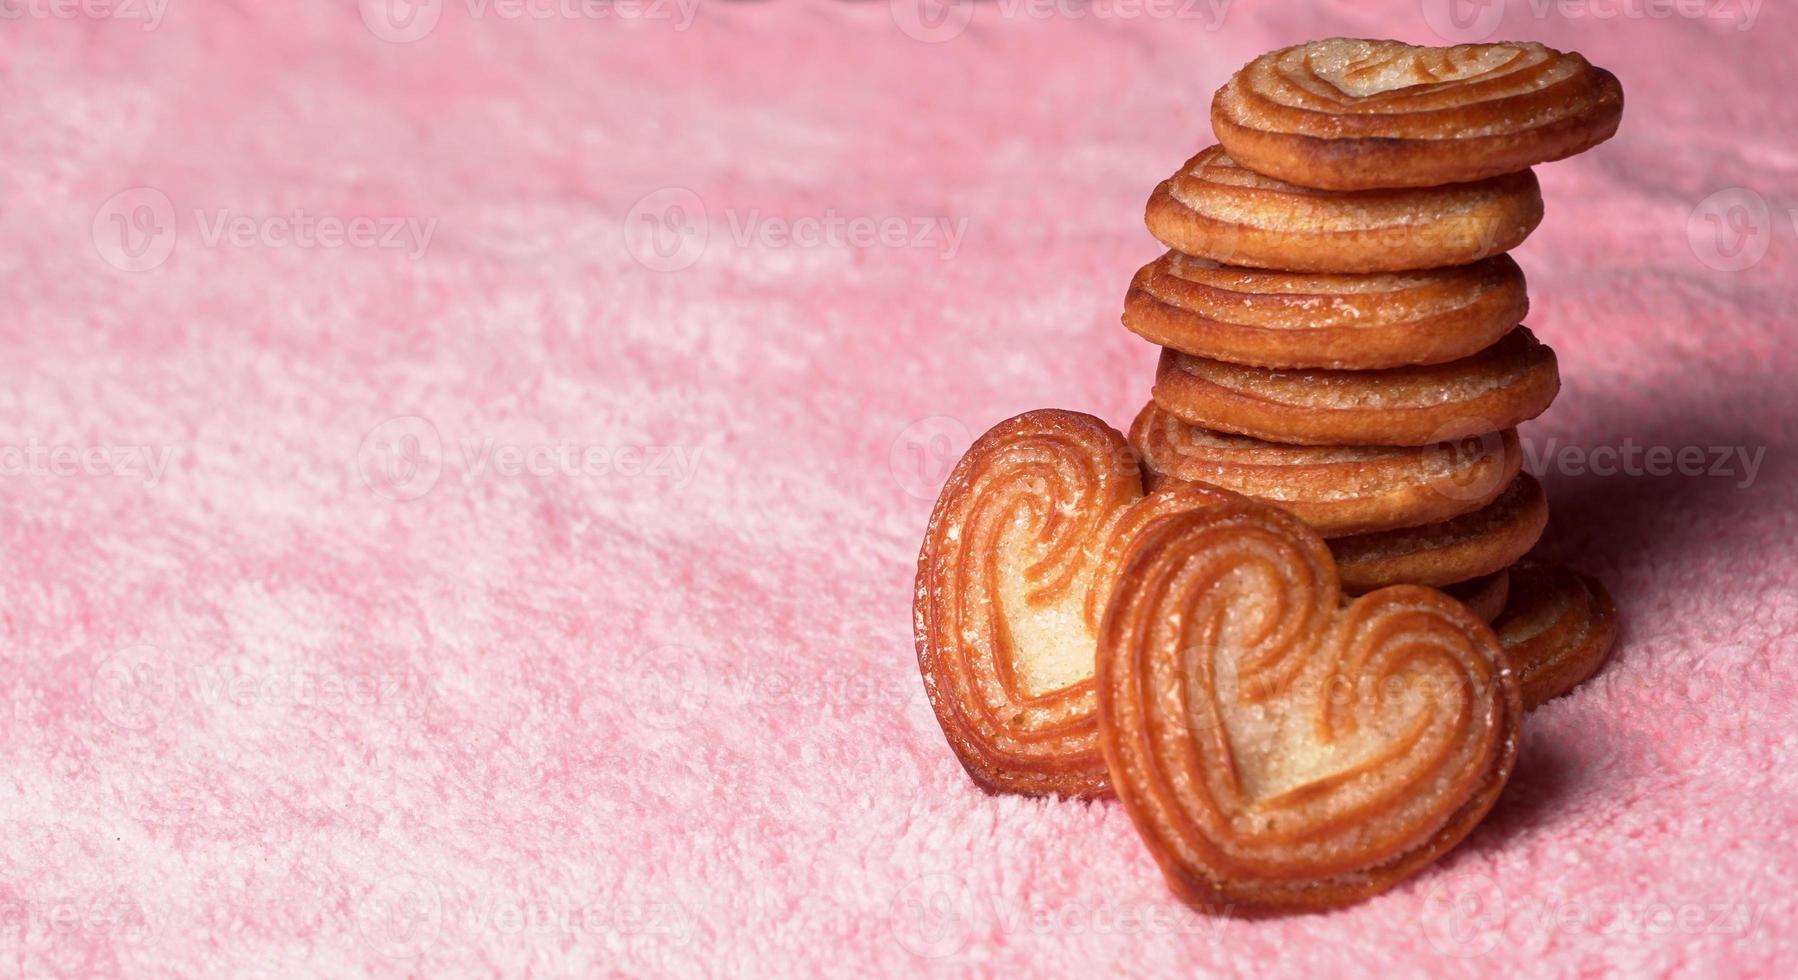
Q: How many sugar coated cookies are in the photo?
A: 10